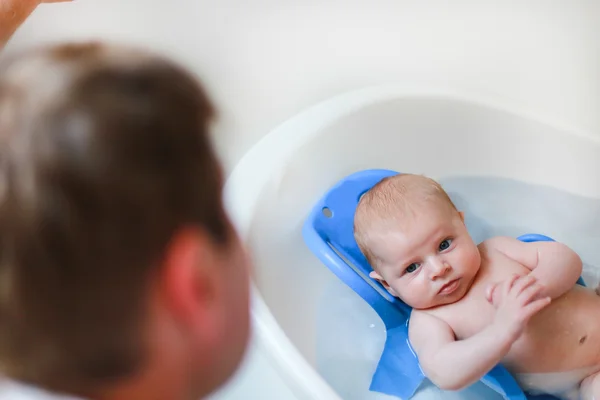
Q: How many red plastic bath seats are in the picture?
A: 0